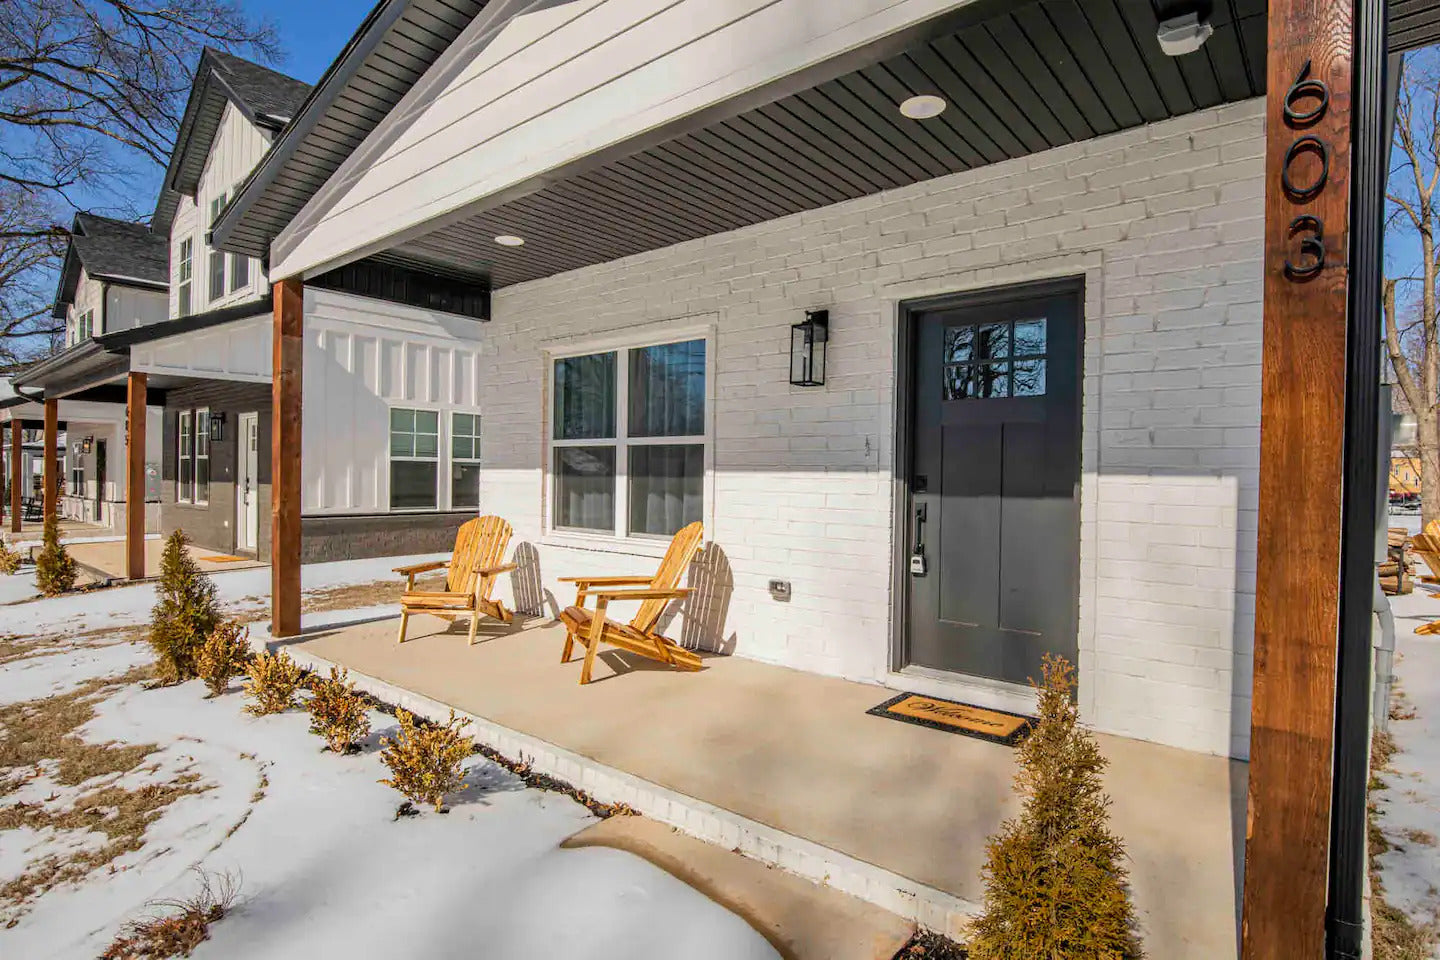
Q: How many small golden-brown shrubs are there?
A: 4